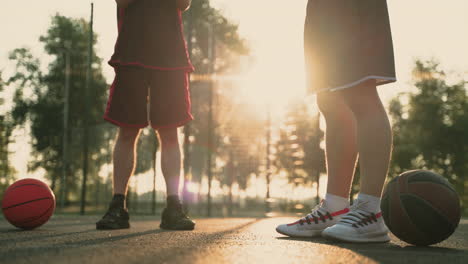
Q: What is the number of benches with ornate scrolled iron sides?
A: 0